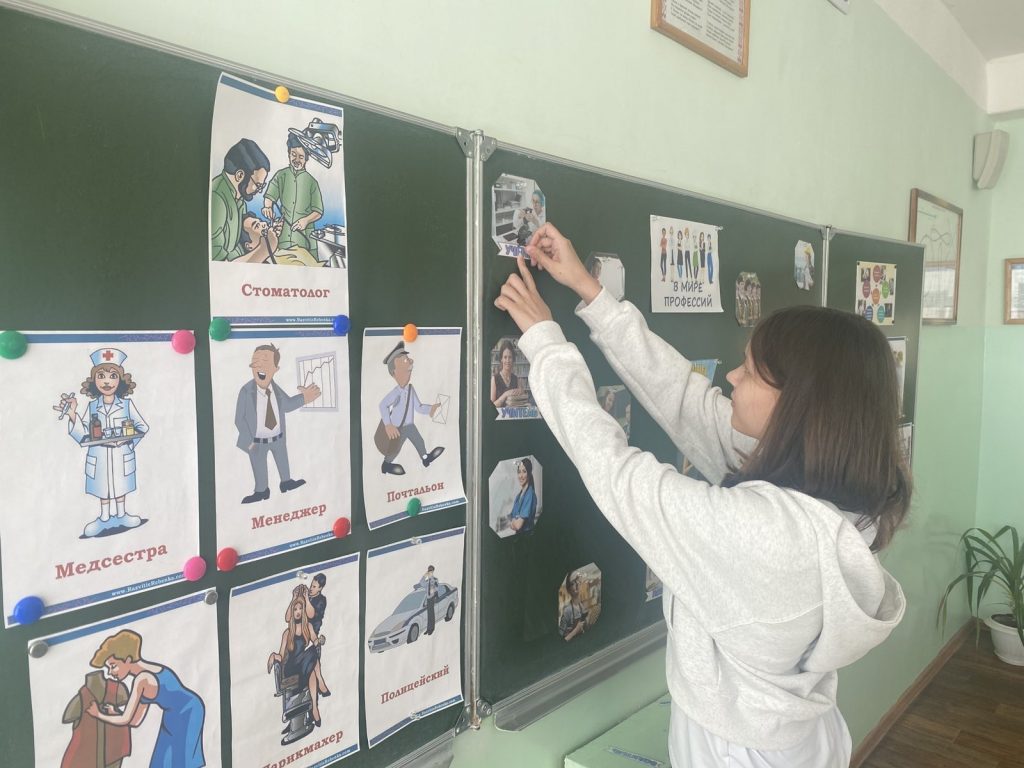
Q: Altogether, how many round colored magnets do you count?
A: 11